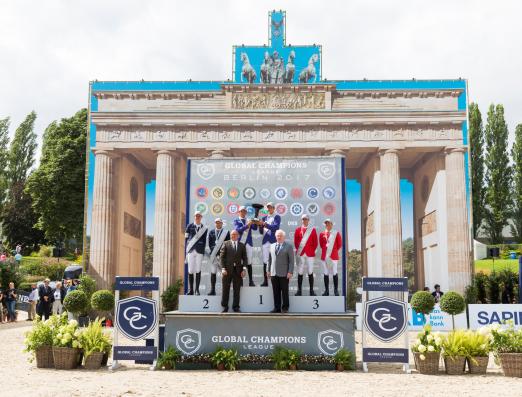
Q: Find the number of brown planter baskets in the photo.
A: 7